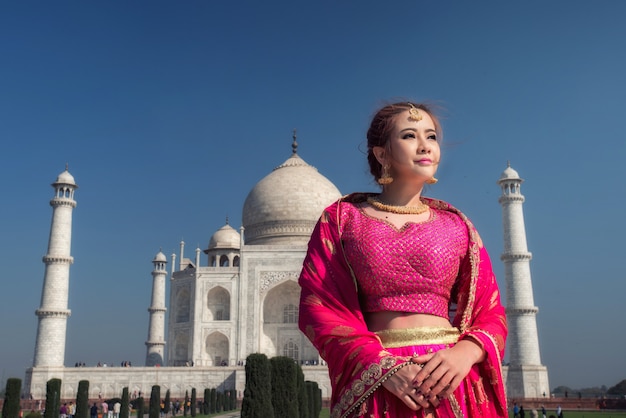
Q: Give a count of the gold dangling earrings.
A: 2